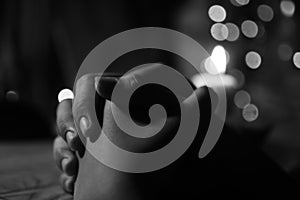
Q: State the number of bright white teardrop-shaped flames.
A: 1